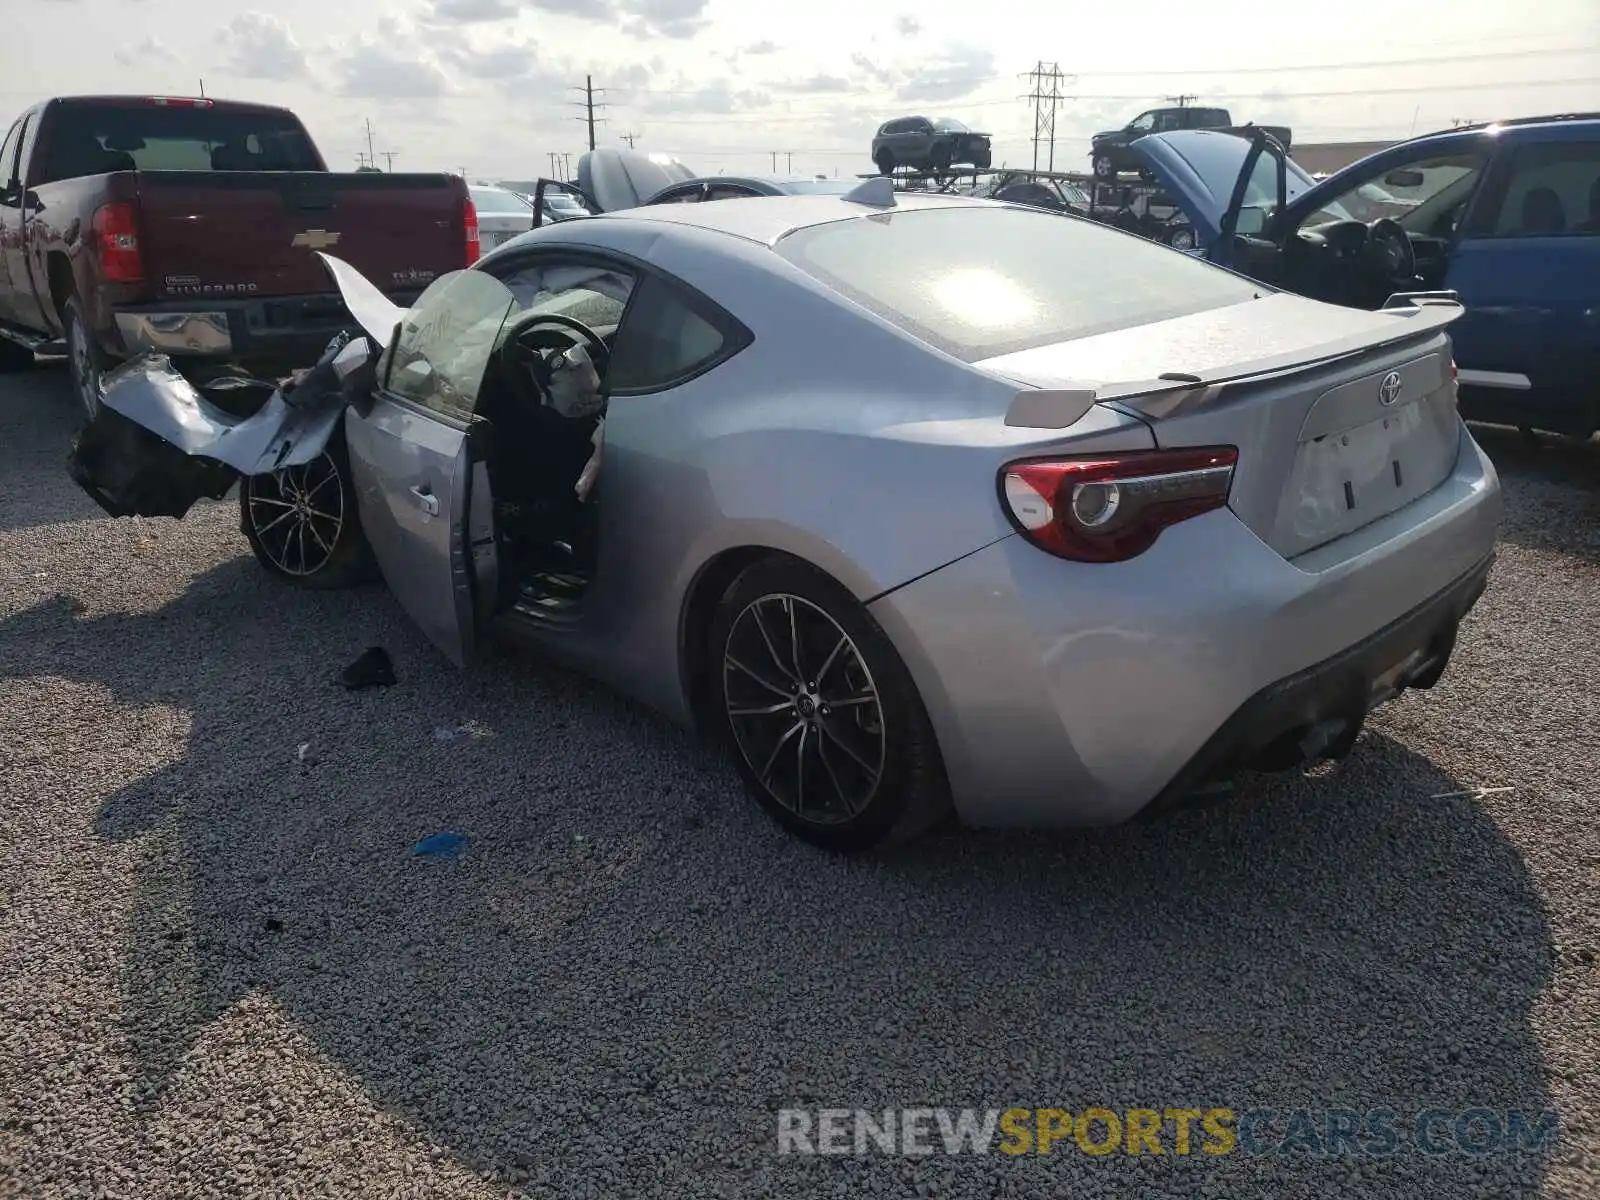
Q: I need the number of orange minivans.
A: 0